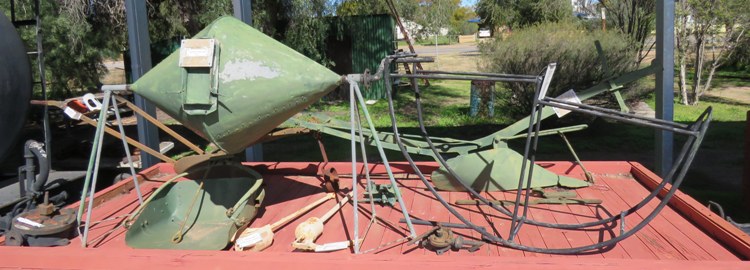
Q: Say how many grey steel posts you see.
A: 3